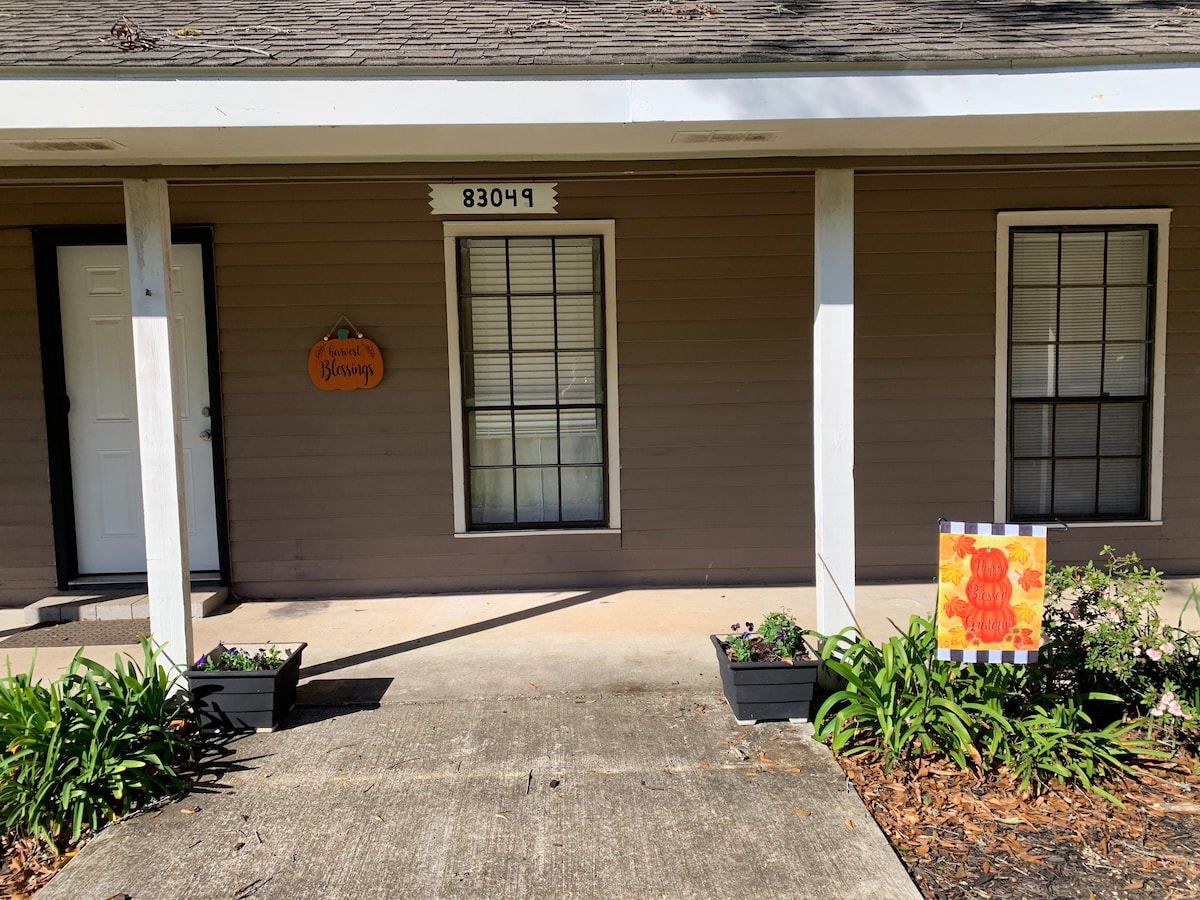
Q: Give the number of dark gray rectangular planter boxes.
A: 2